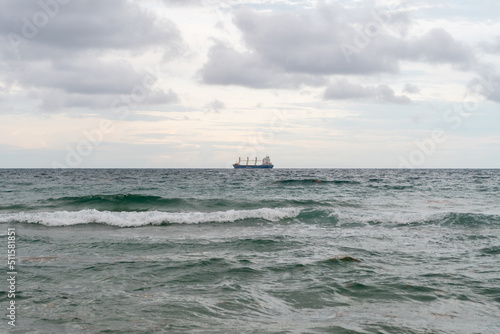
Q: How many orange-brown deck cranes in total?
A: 3